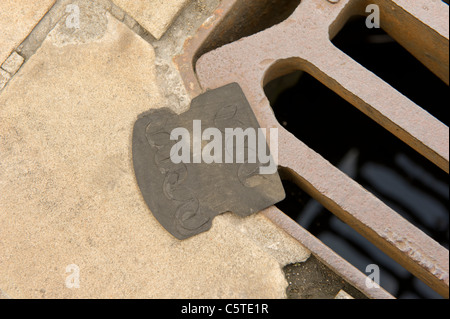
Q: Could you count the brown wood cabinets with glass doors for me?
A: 0